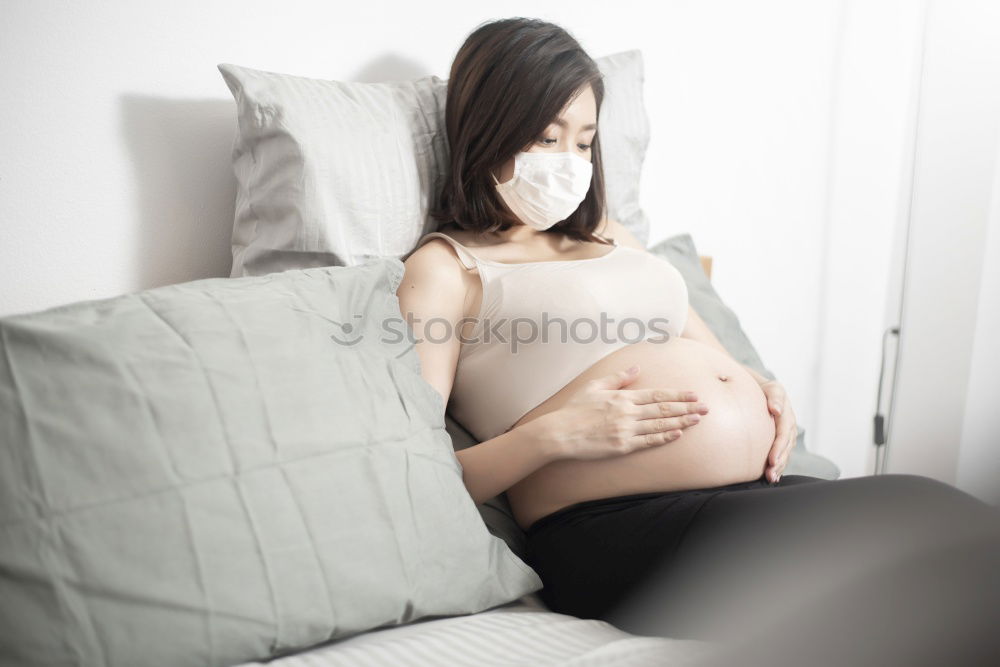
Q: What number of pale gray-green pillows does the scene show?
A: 2